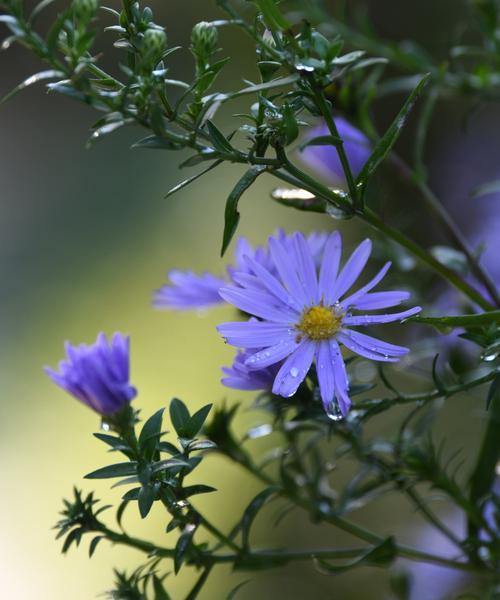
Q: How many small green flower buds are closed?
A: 3